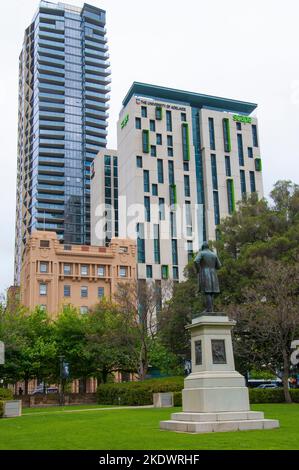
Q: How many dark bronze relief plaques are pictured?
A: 2